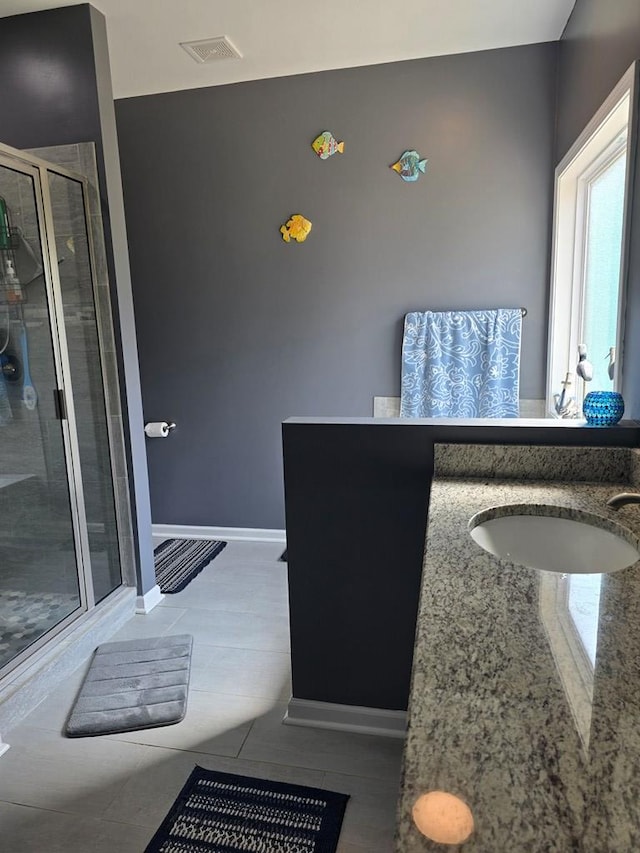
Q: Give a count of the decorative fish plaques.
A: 3